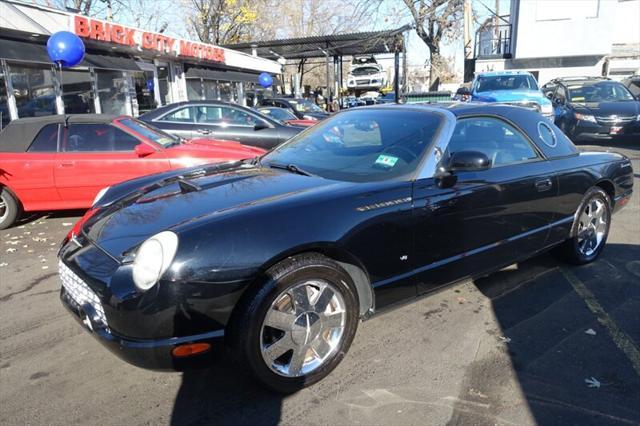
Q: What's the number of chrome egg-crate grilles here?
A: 1